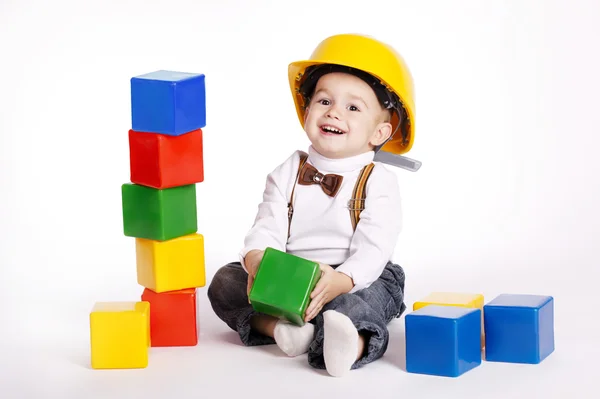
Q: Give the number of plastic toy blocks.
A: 10